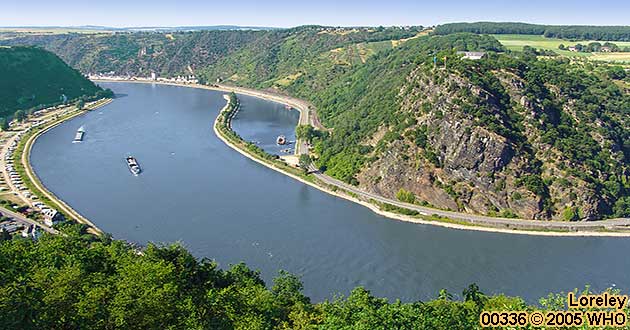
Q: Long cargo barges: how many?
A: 2